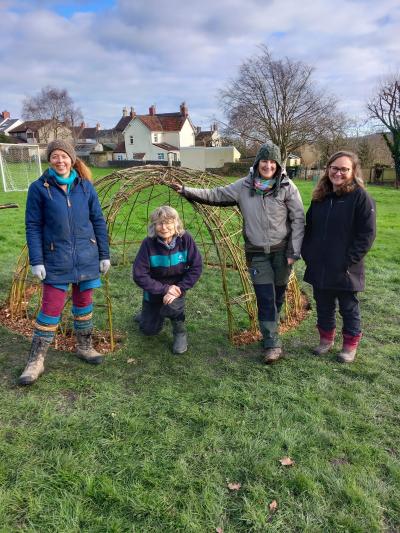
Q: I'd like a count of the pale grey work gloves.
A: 2